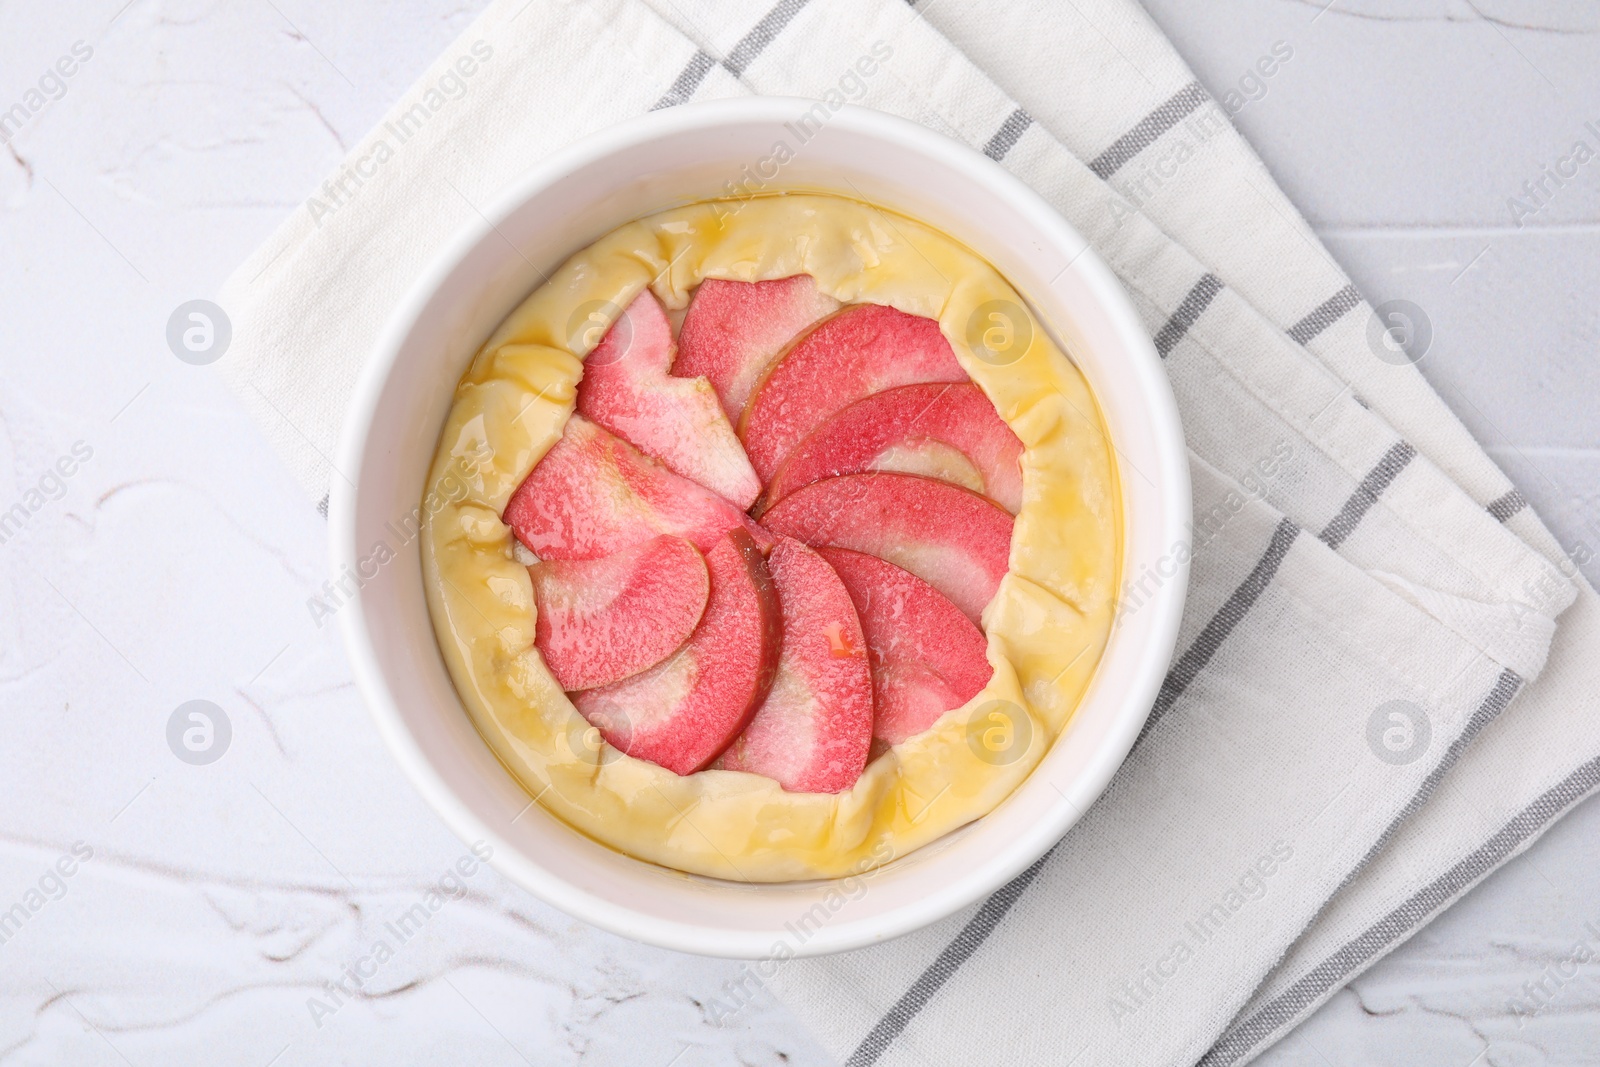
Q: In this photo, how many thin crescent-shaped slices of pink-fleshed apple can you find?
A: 10